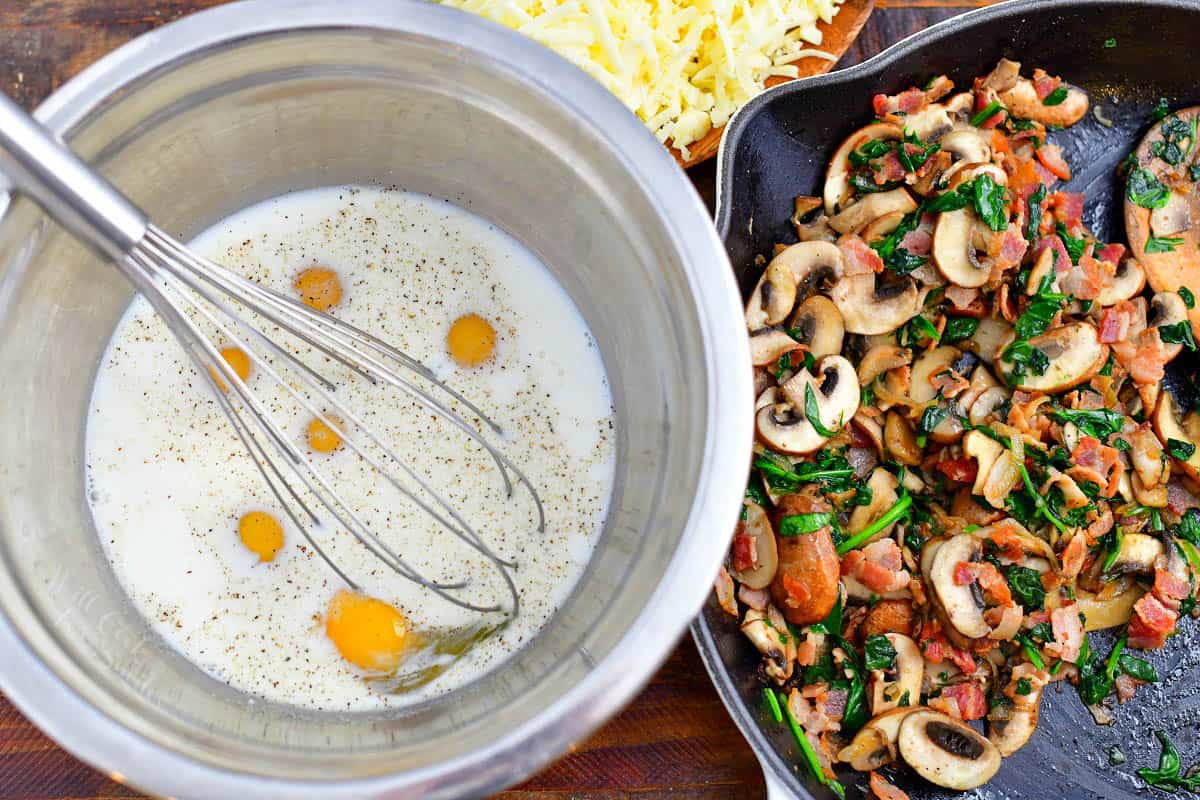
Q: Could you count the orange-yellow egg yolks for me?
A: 6